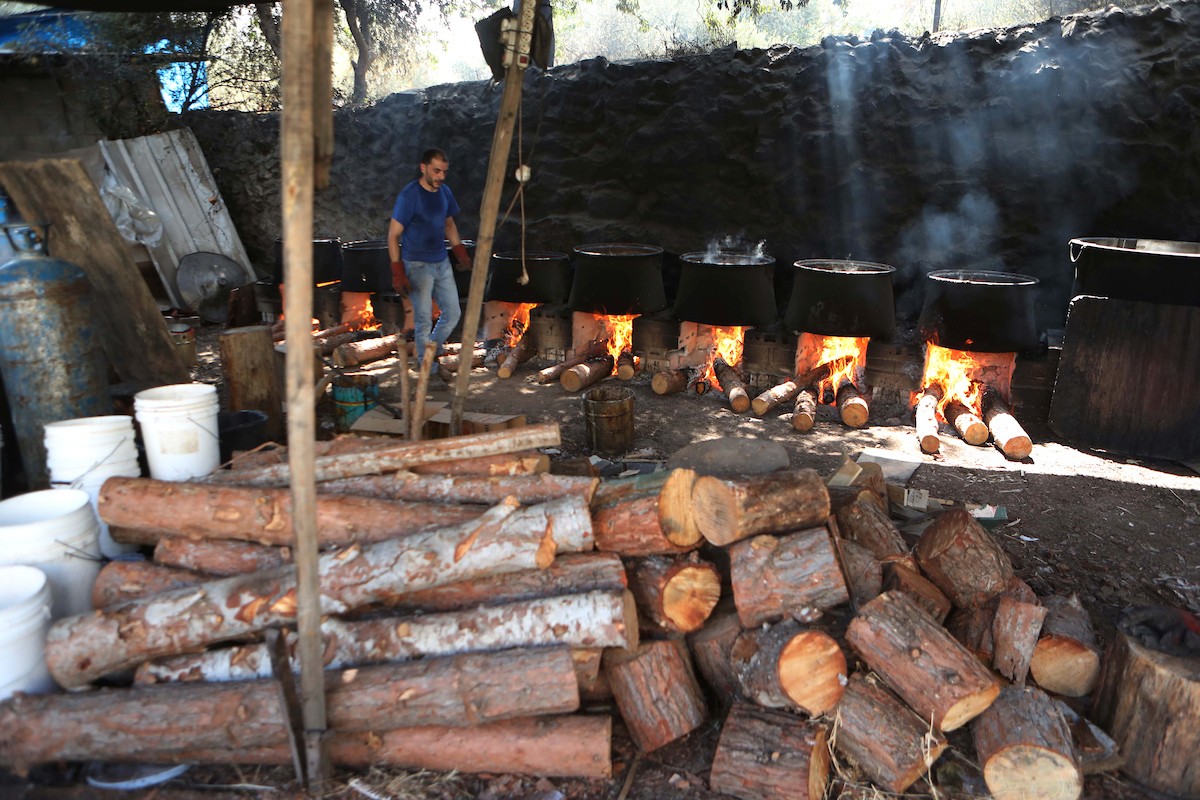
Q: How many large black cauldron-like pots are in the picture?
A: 9